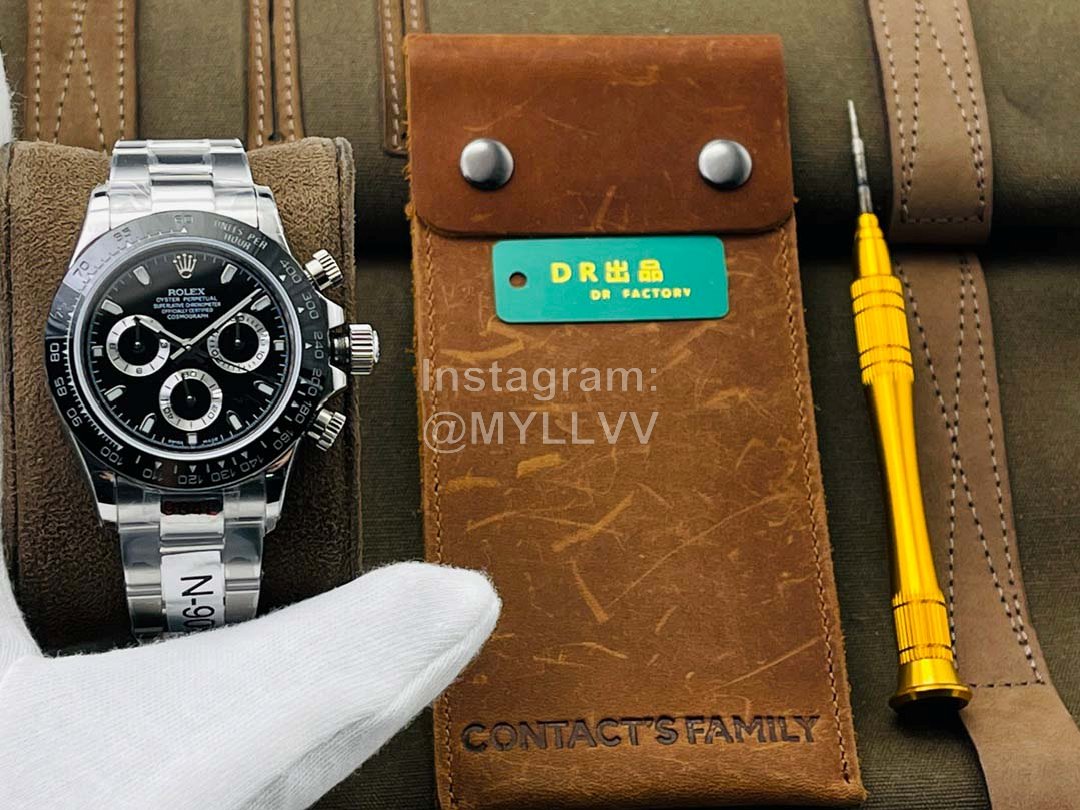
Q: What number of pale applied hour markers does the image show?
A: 11